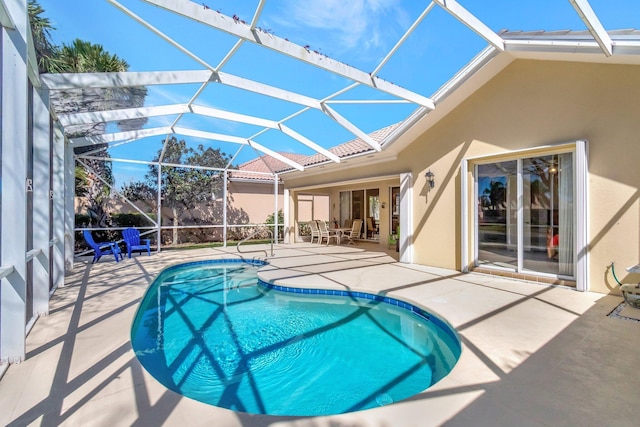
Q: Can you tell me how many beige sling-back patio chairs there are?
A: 4